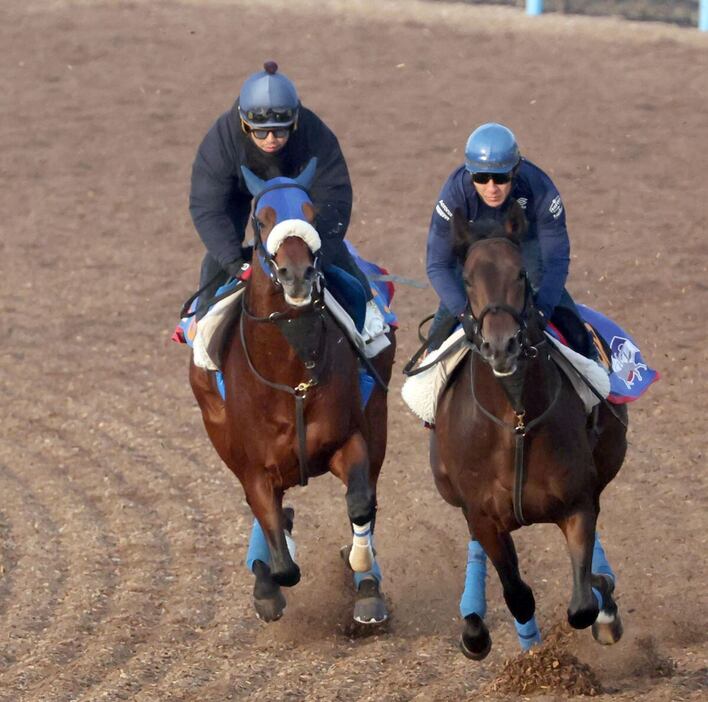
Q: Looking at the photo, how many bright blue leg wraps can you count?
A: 5